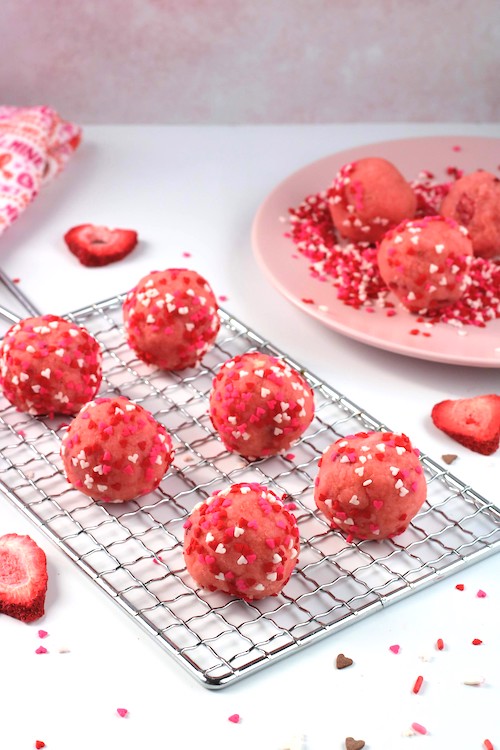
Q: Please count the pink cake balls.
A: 9